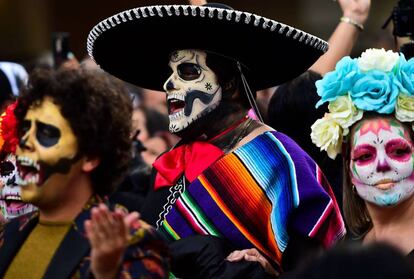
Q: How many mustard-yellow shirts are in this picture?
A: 1